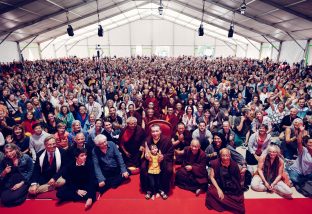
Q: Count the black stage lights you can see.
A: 4